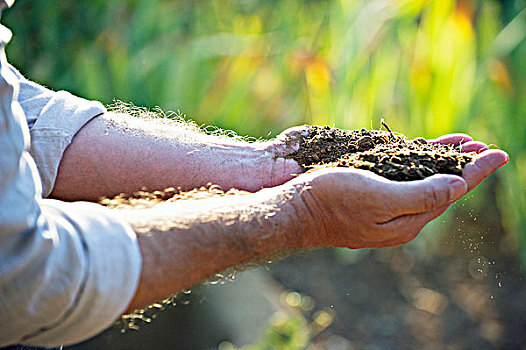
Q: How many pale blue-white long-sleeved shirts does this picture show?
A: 1